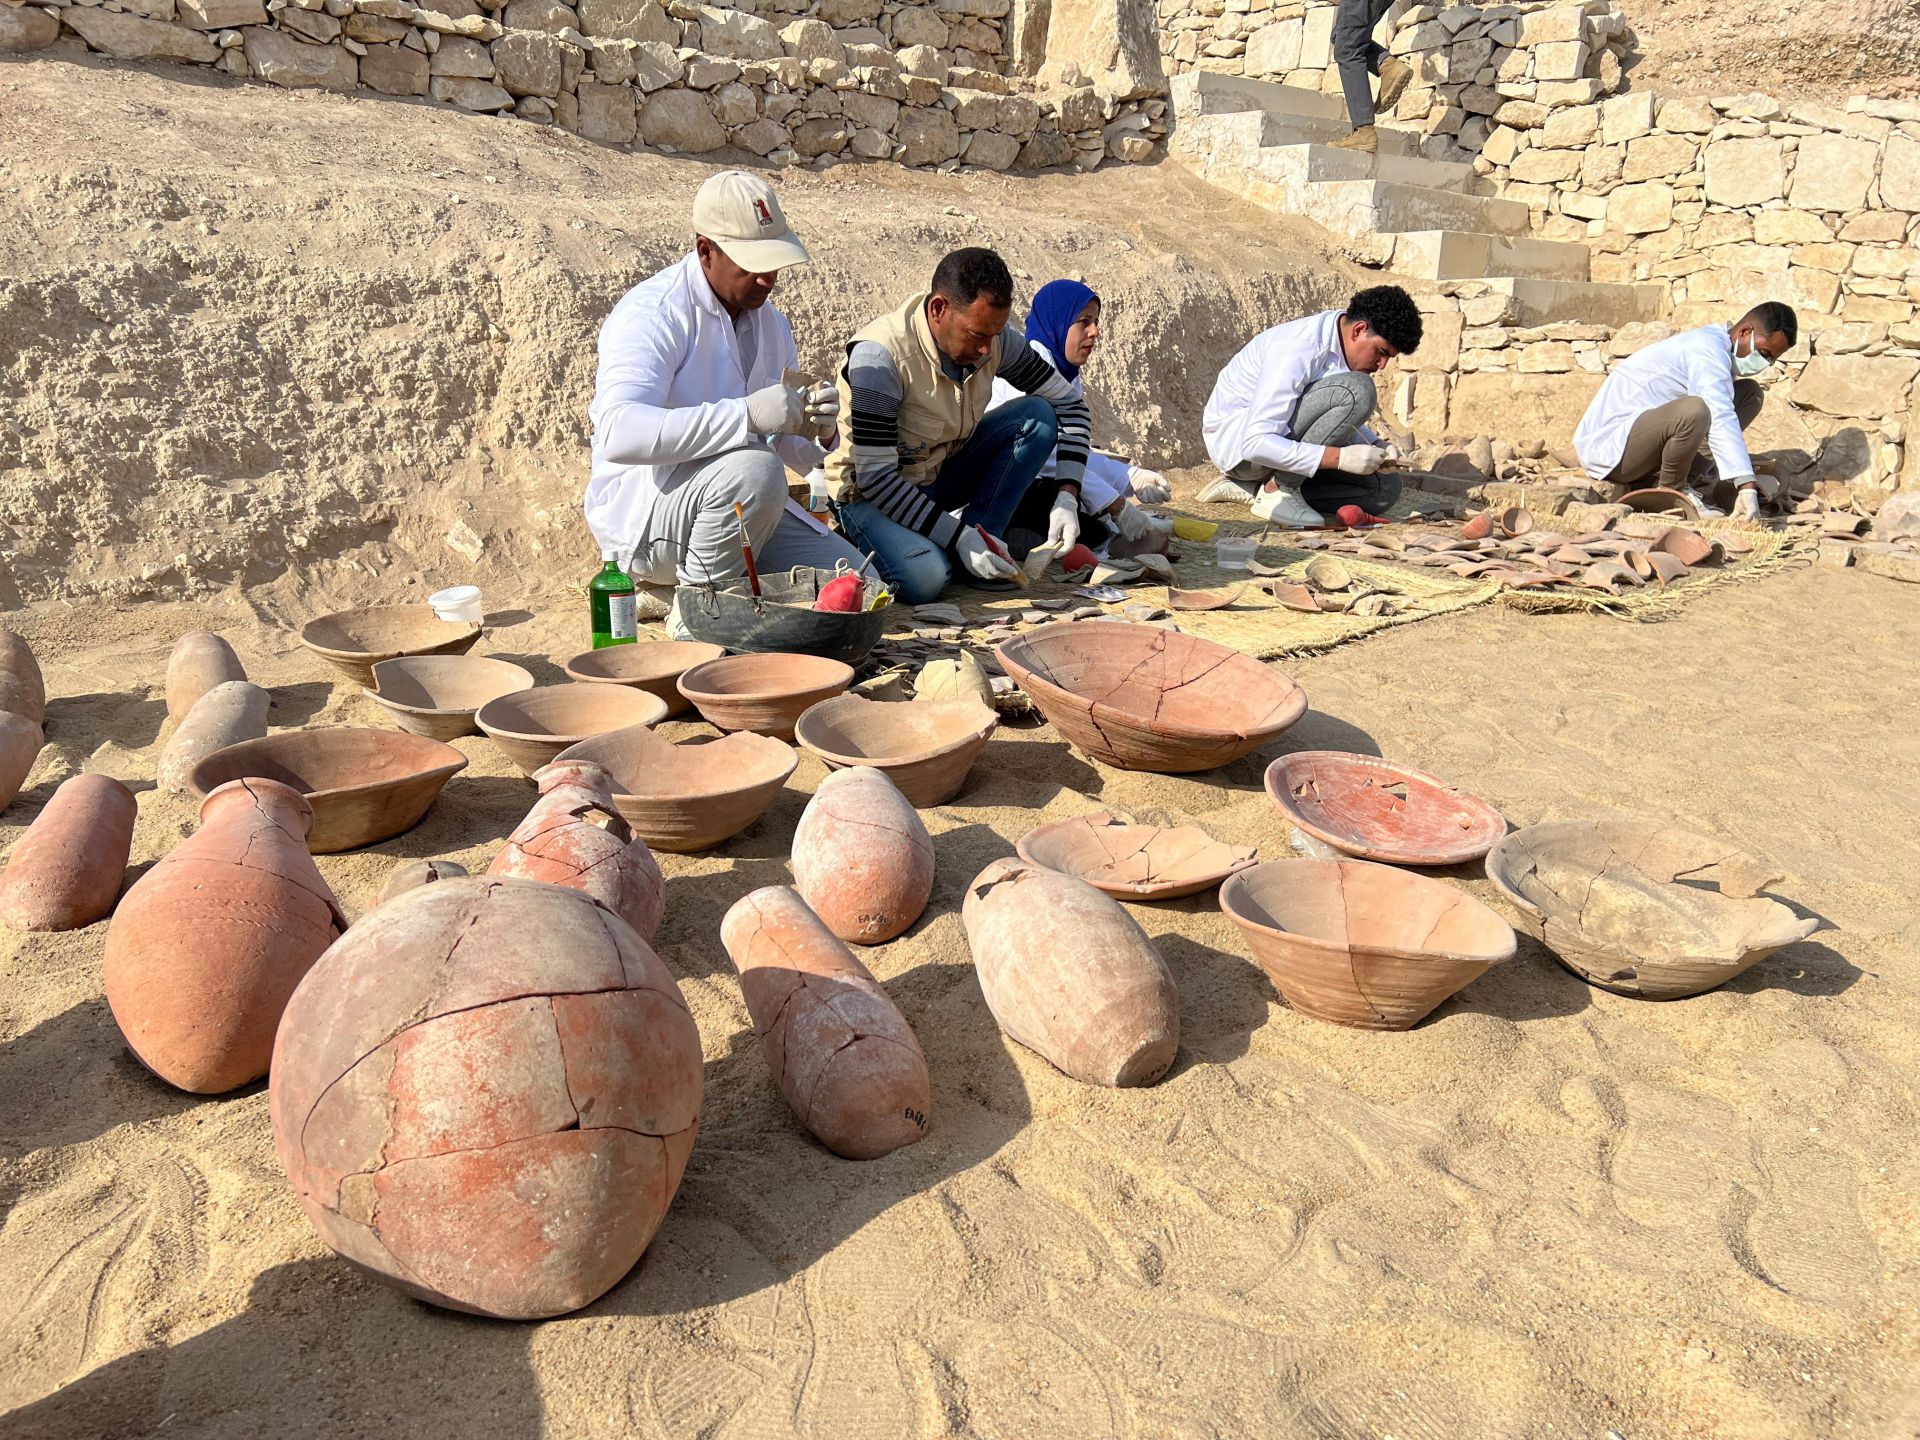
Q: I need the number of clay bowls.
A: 13